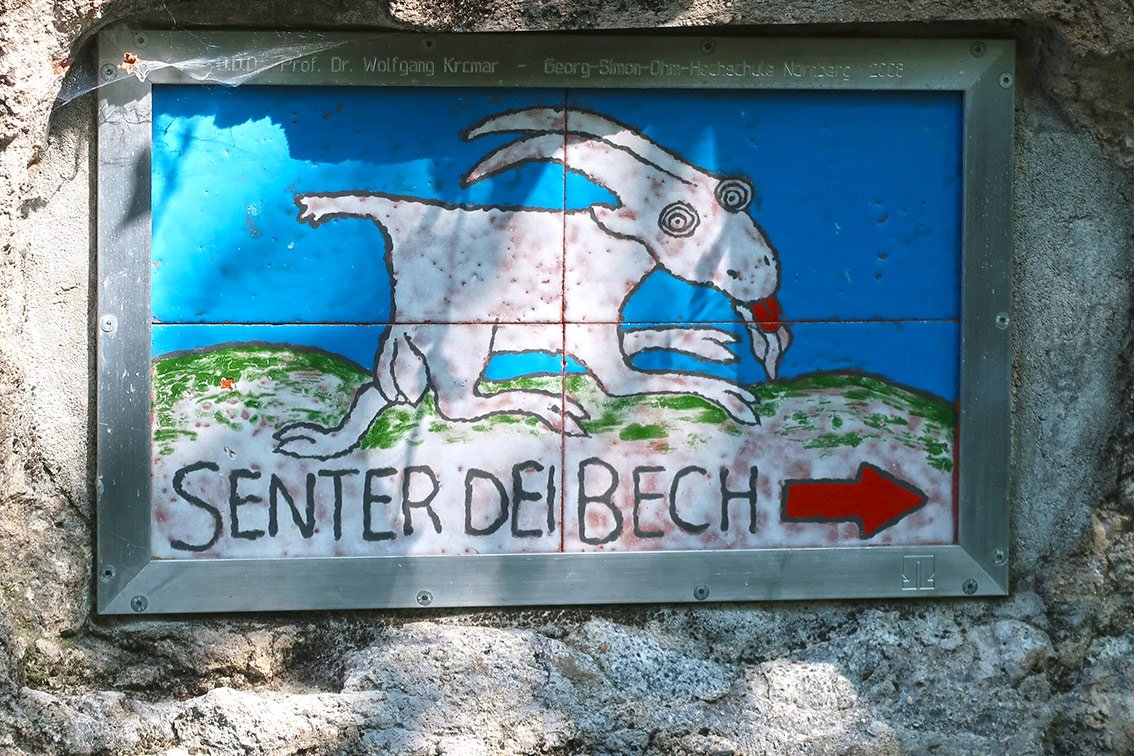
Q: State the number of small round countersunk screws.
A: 14